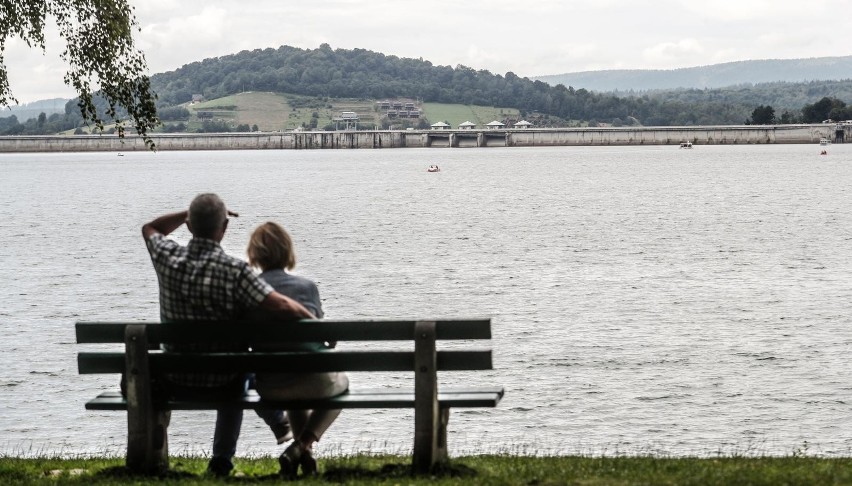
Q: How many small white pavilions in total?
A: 4